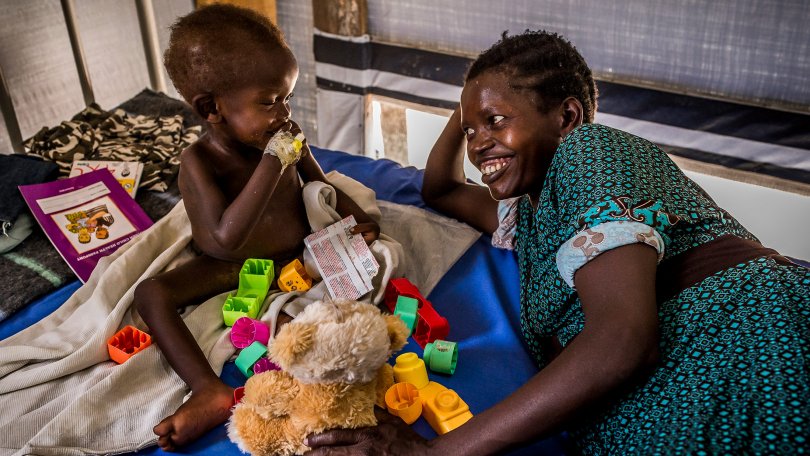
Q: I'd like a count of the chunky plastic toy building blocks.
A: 13